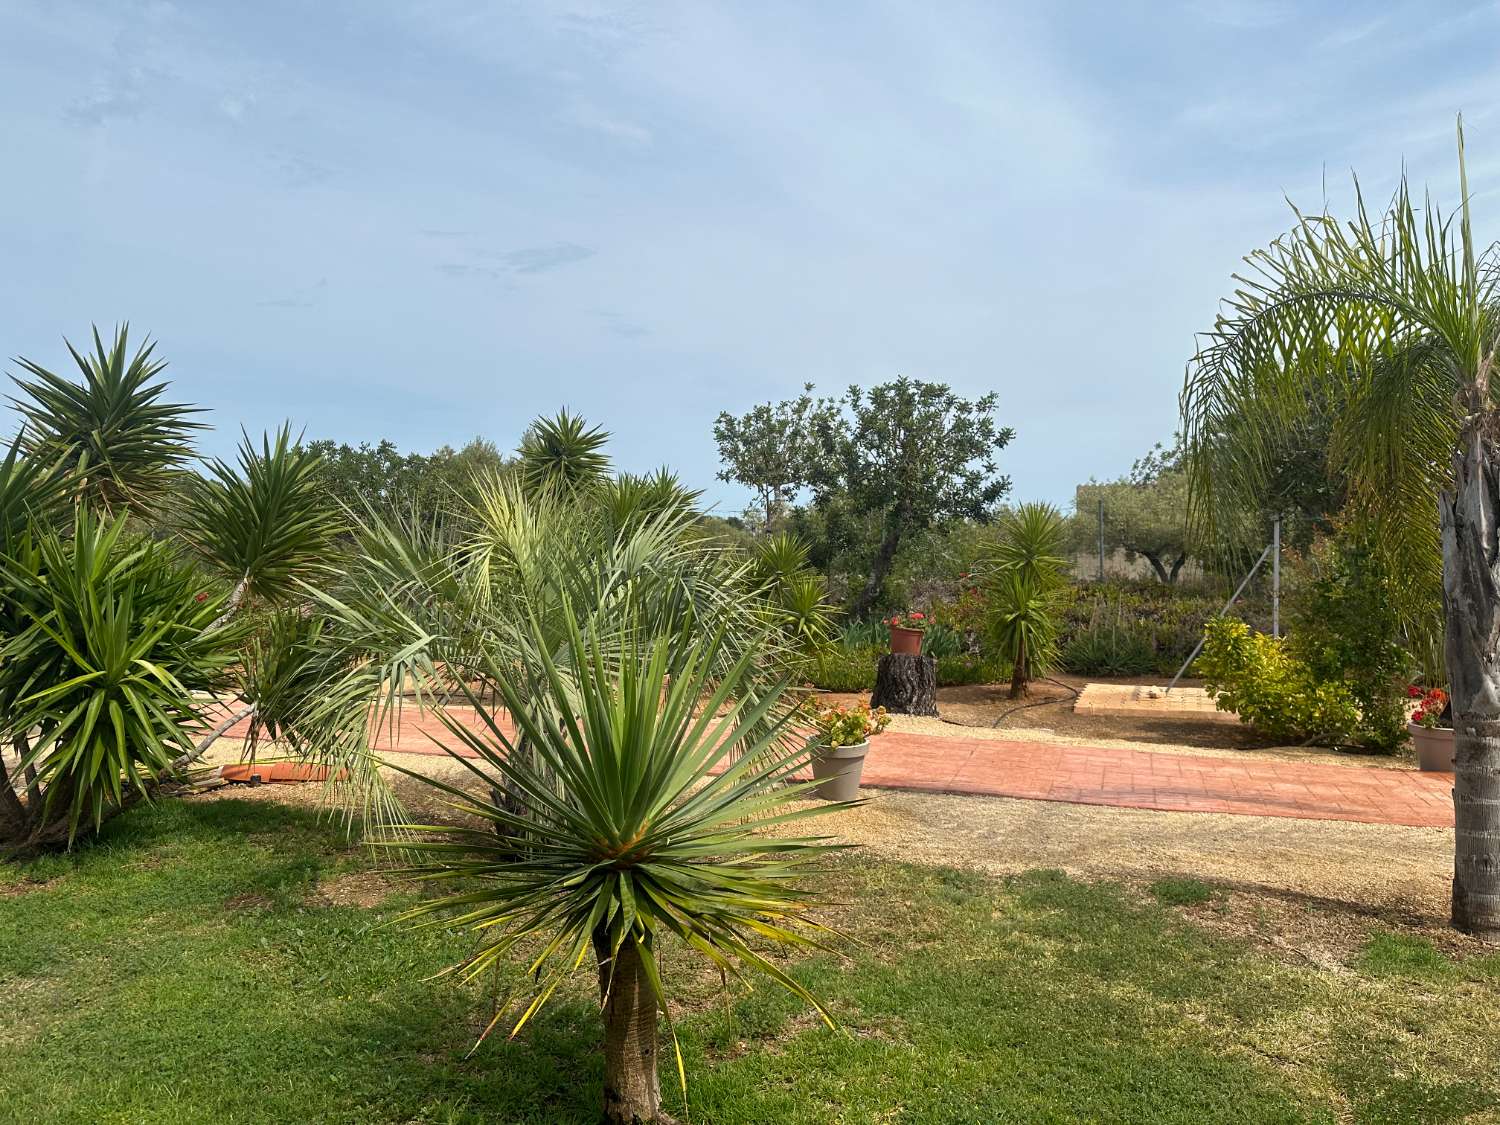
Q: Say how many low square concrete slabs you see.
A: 1